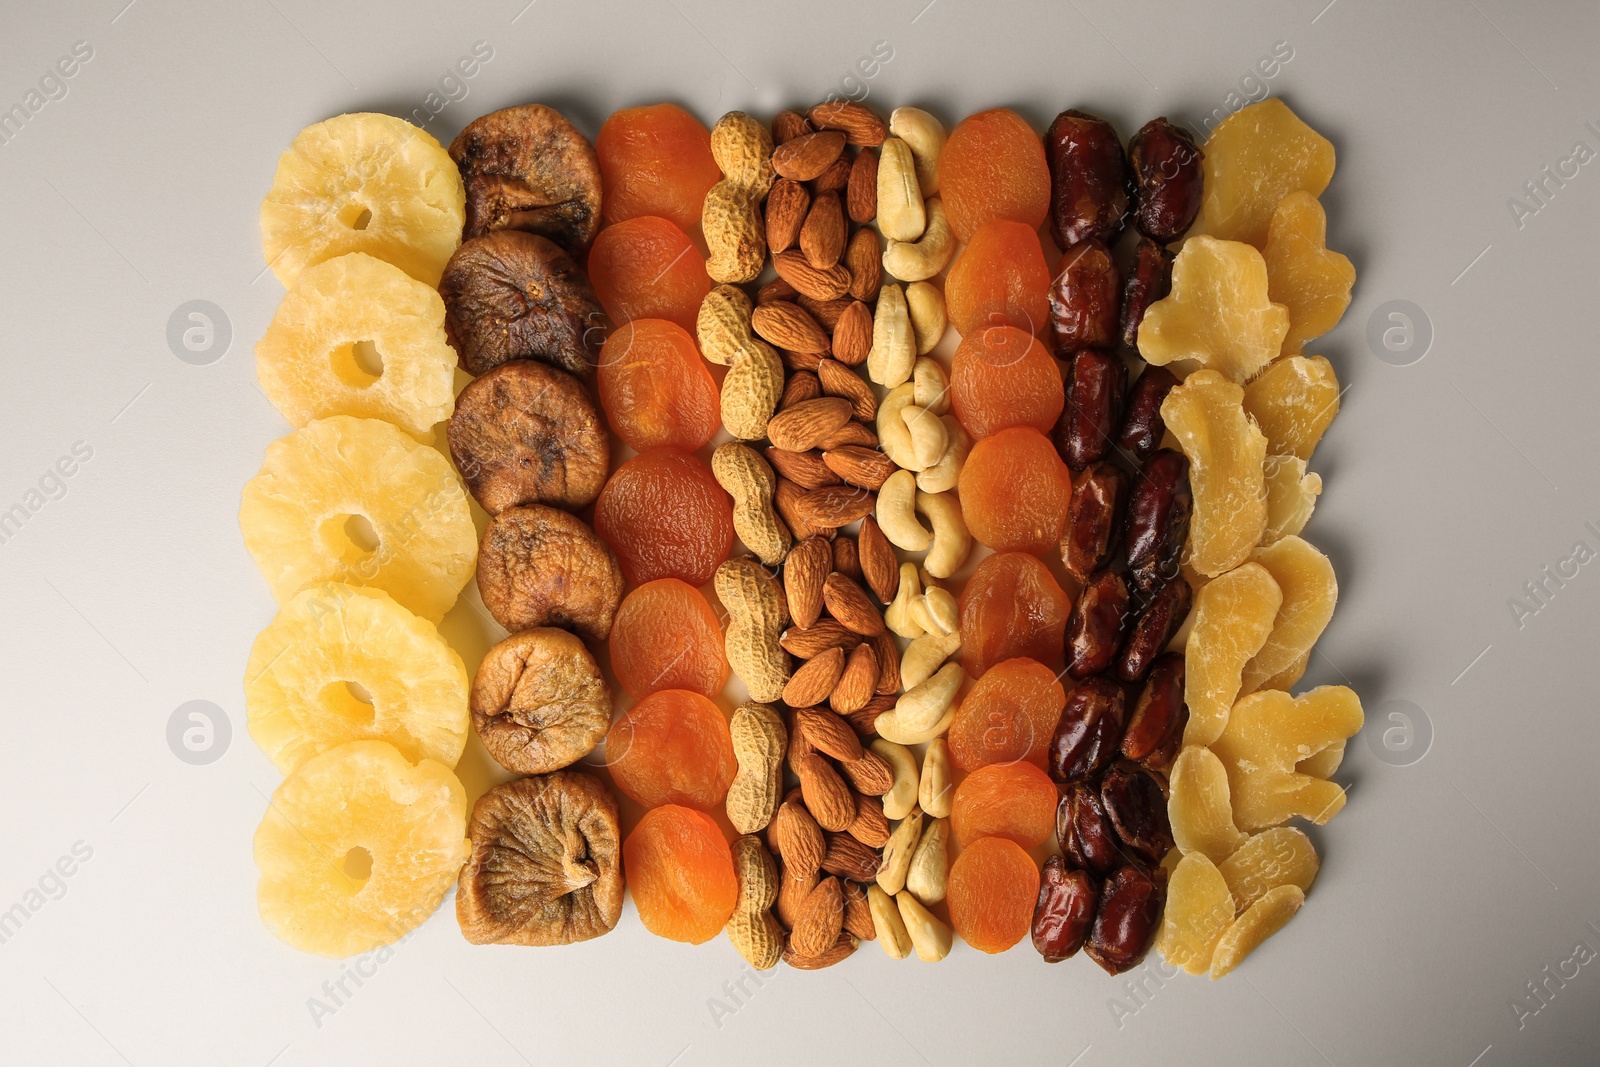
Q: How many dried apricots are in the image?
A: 15